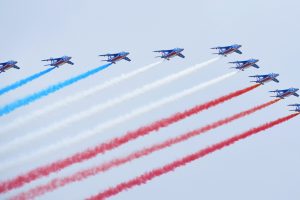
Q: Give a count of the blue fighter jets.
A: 9